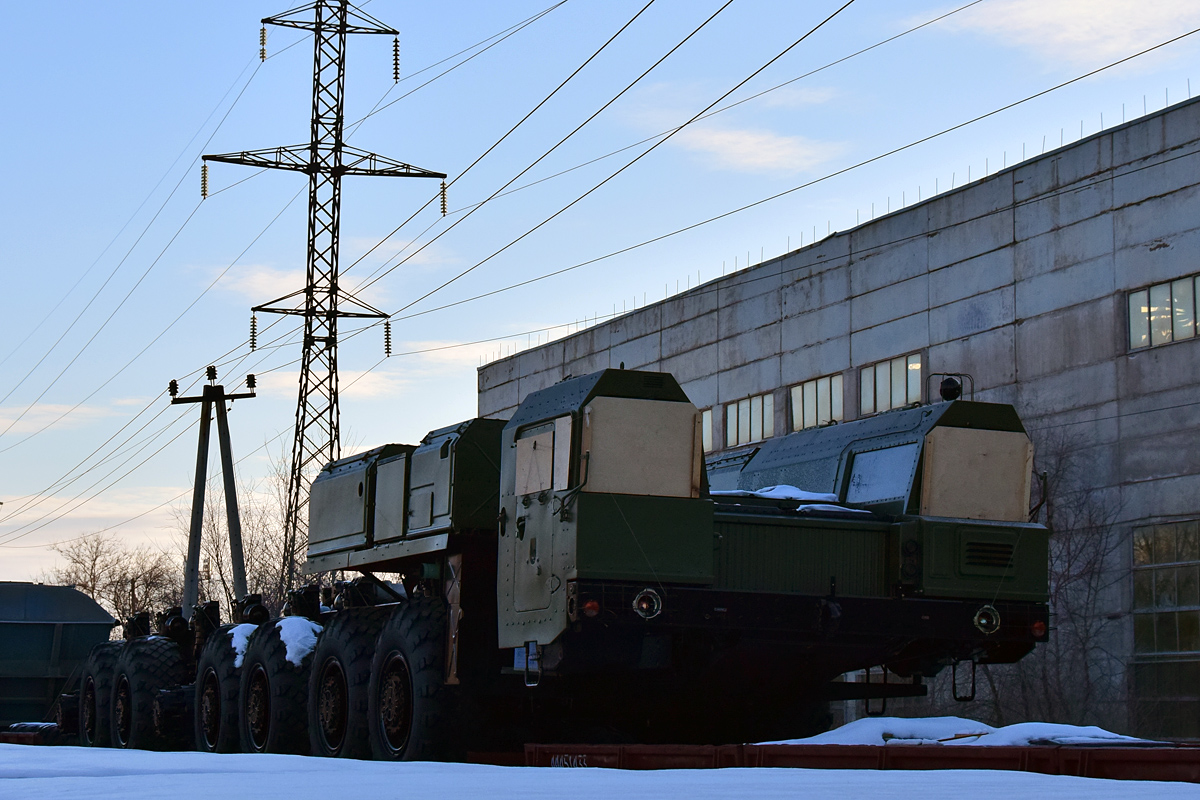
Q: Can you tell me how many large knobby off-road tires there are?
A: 6